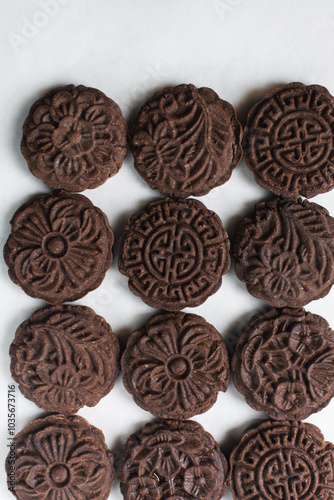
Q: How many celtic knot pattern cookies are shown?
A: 3